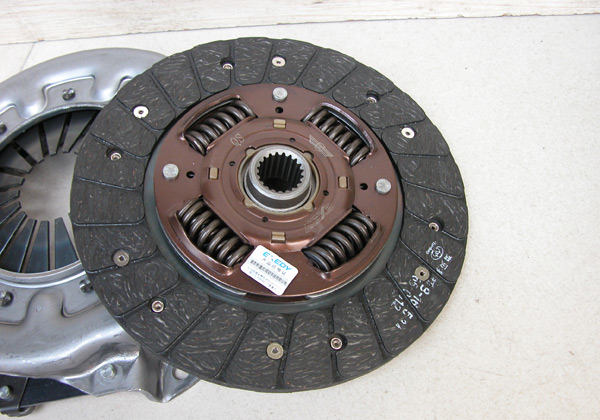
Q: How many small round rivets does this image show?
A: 12